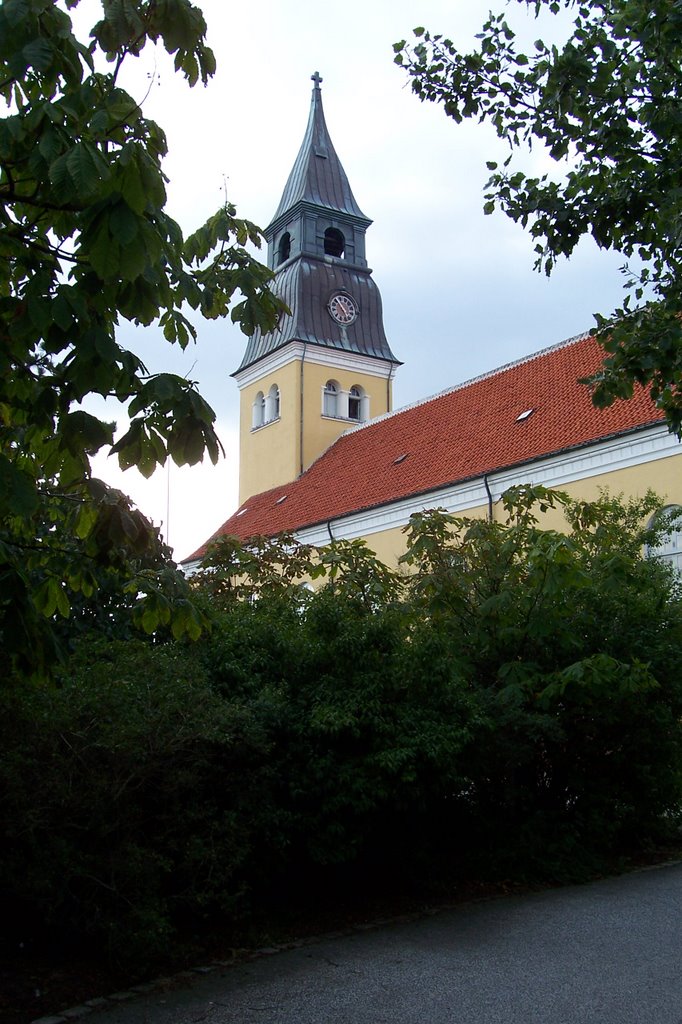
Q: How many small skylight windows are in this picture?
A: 4